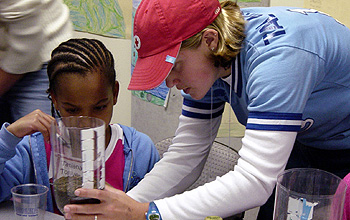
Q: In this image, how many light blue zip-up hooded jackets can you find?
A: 1